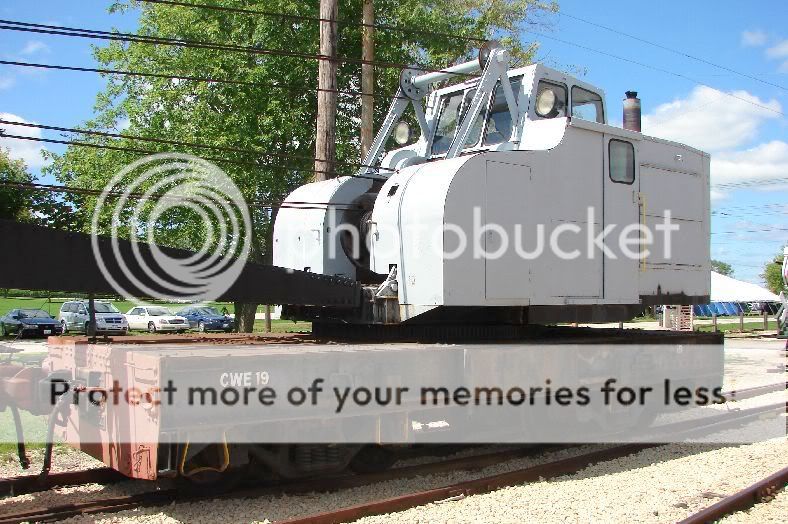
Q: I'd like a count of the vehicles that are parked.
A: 4